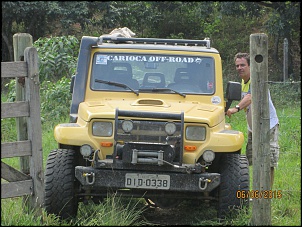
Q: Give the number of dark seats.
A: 3